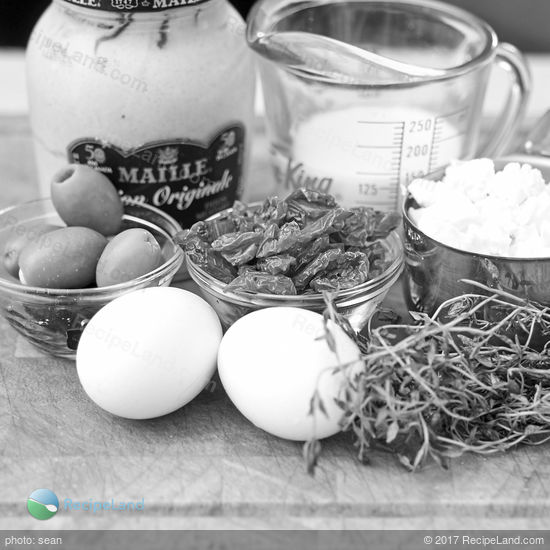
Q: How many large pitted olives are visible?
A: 4